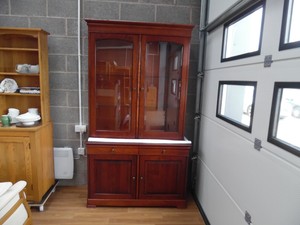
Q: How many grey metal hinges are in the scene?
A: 3